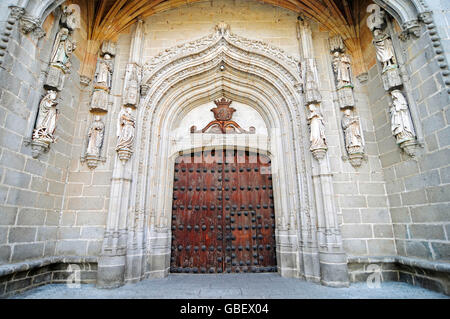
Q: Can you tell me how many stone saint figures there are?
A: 10